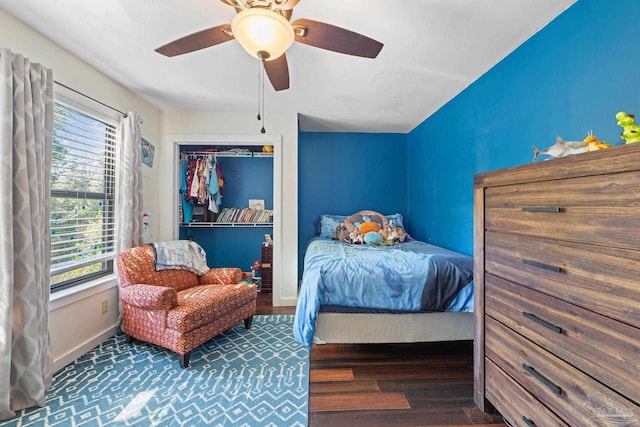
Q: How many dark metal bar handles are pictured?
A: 5